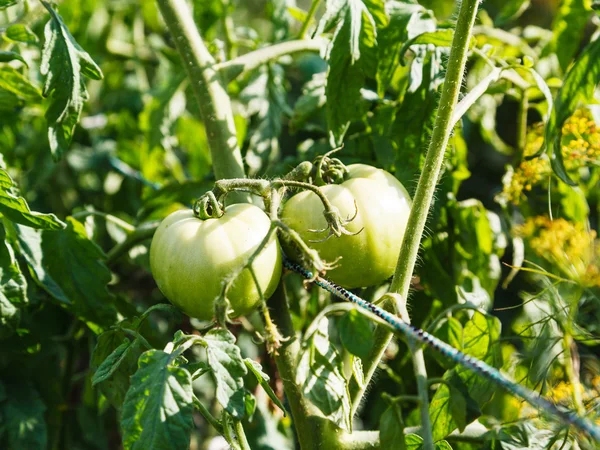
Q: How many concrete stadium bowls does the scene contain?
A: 0